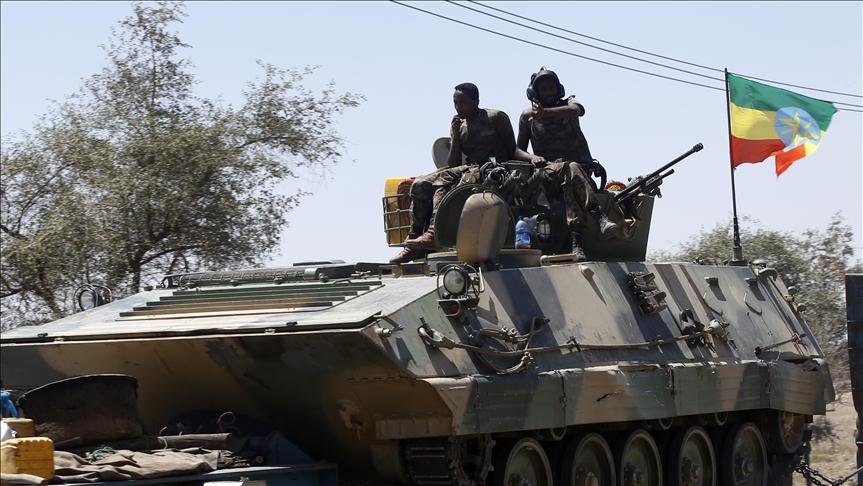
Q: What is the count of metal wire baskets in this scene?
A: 1